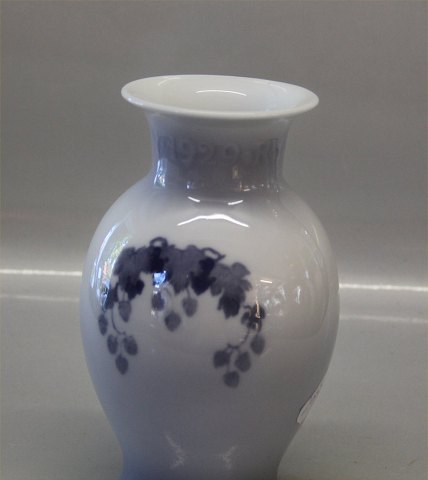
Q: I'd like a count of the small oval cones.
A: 12